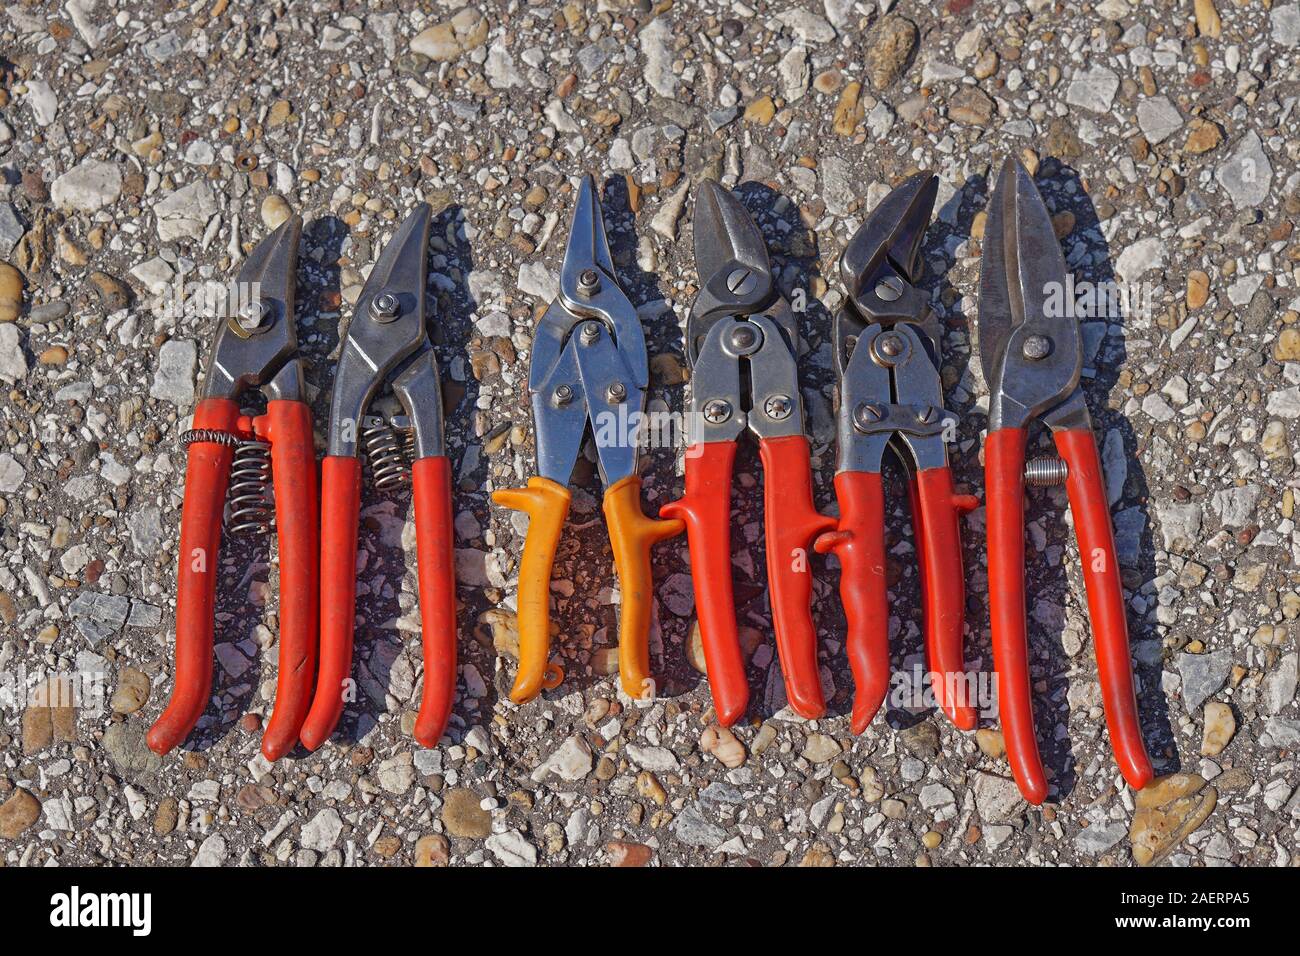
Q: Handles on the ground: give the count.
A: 12